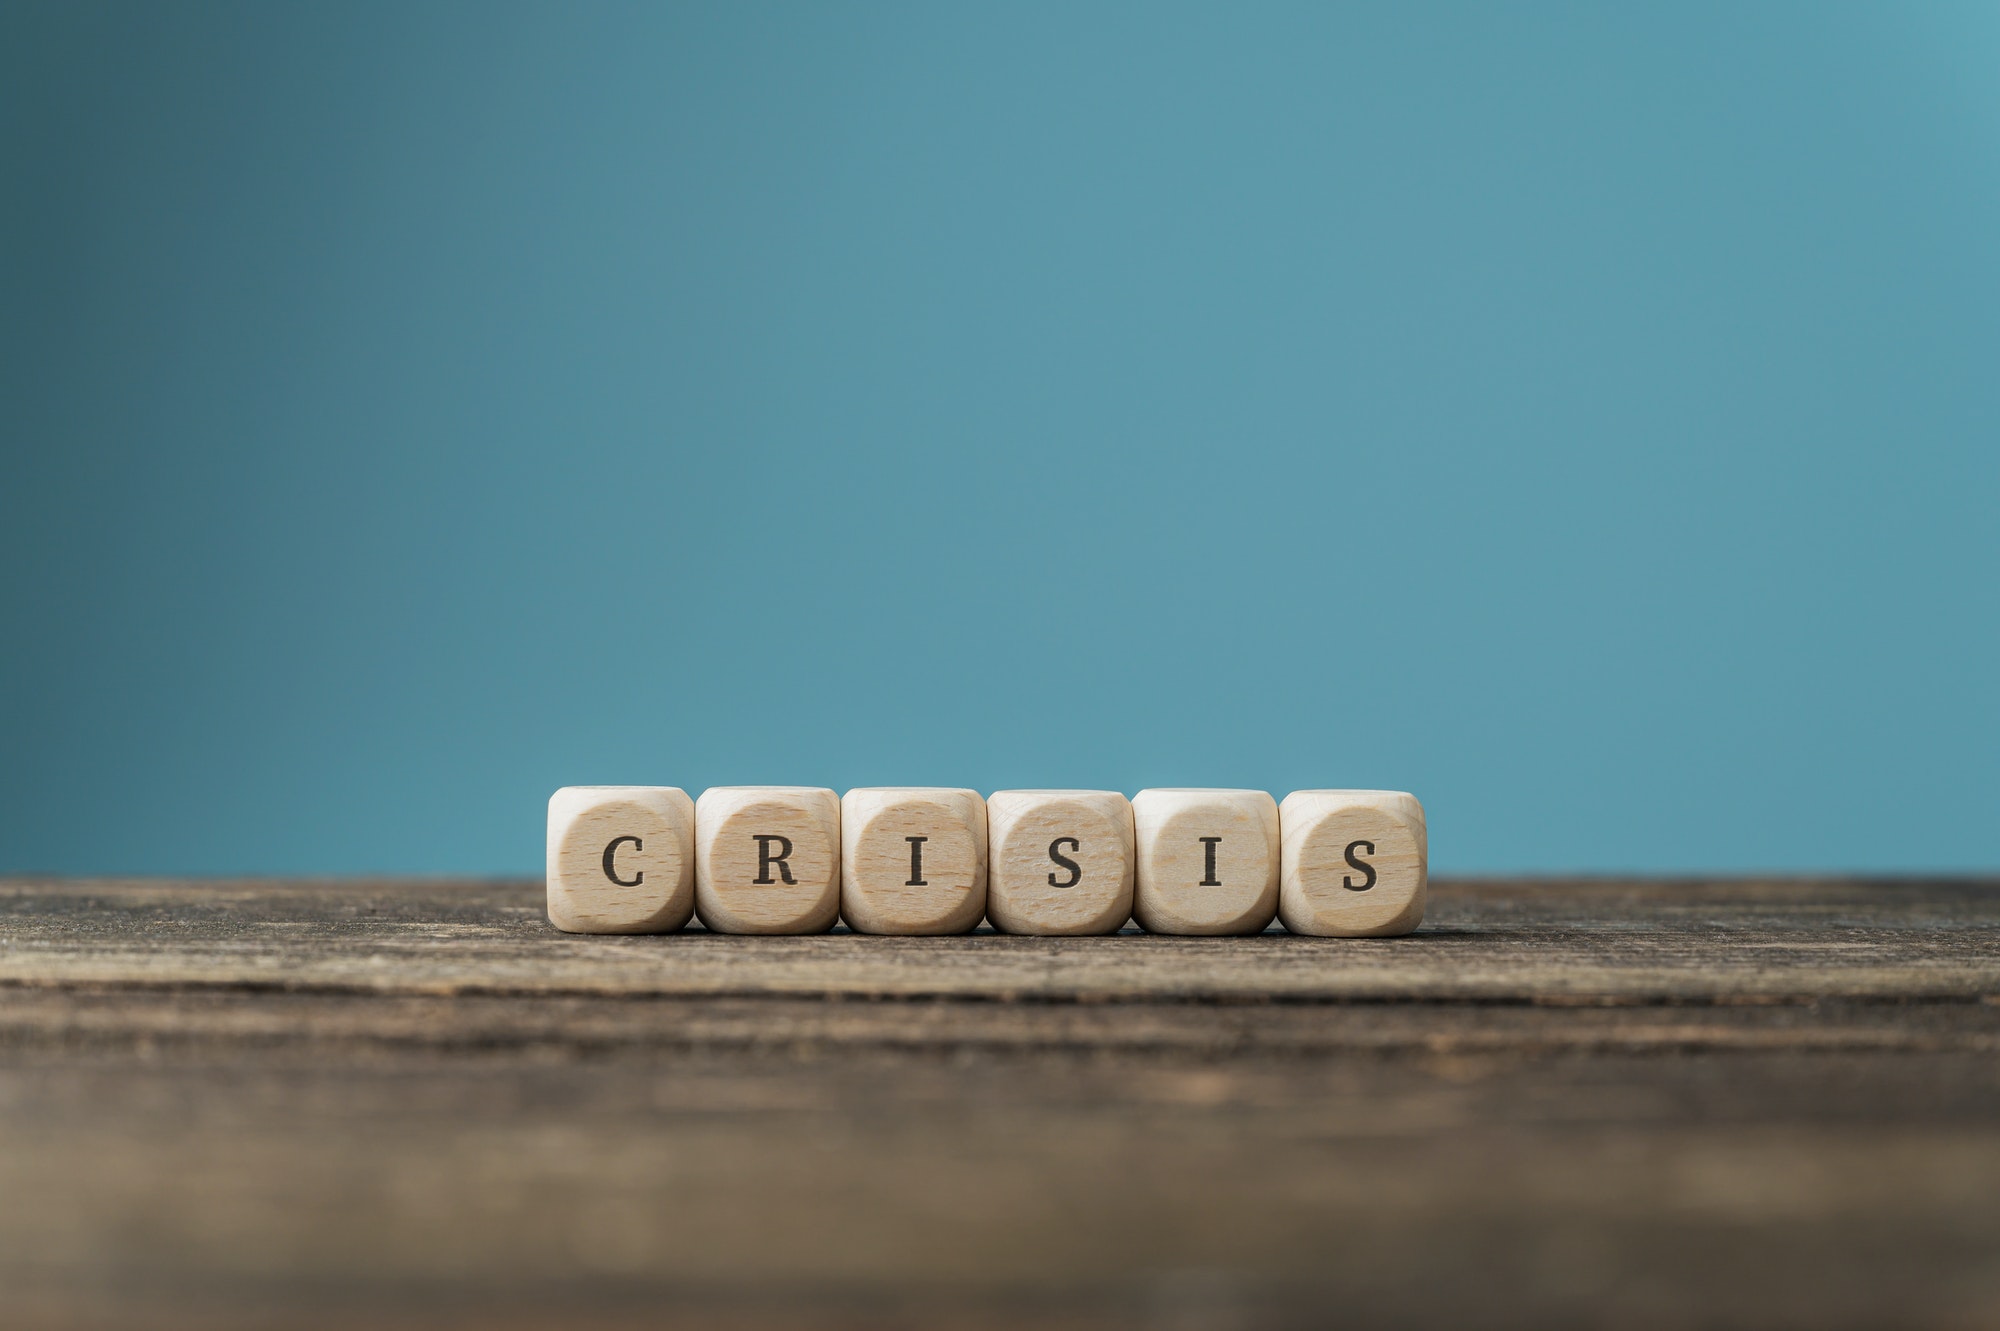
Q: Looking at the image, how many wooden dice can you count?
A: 6